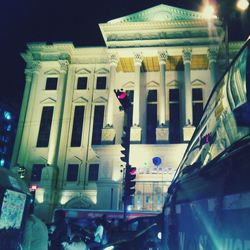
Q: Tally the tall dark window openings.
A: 7